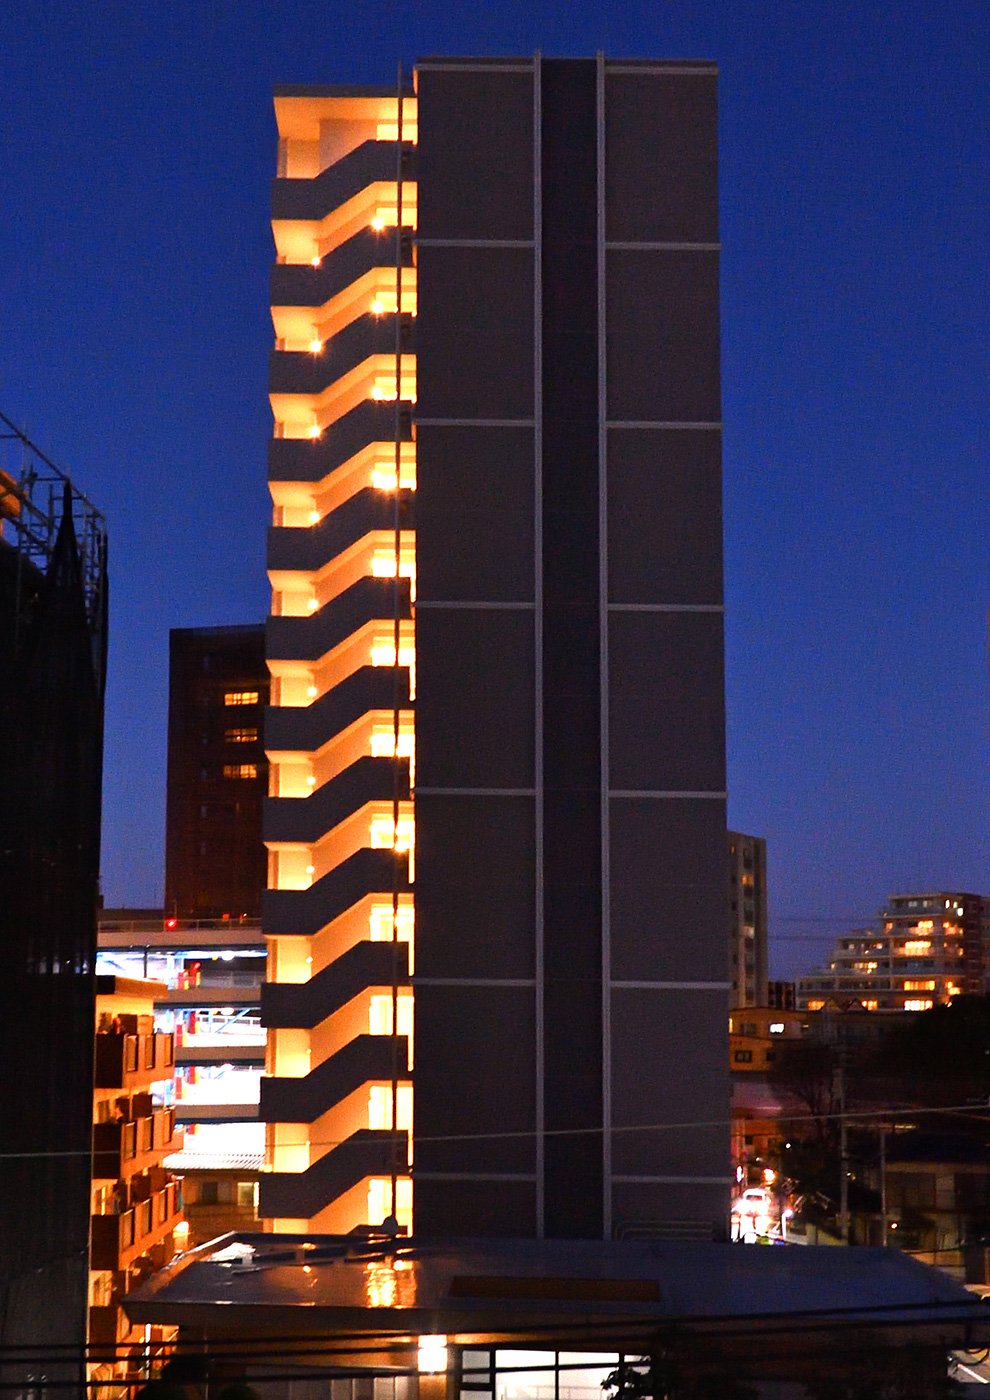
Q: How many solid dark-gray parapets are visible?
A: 12